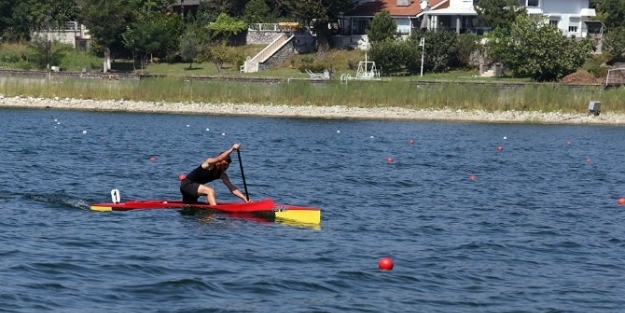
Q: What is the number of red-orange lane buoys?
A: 10